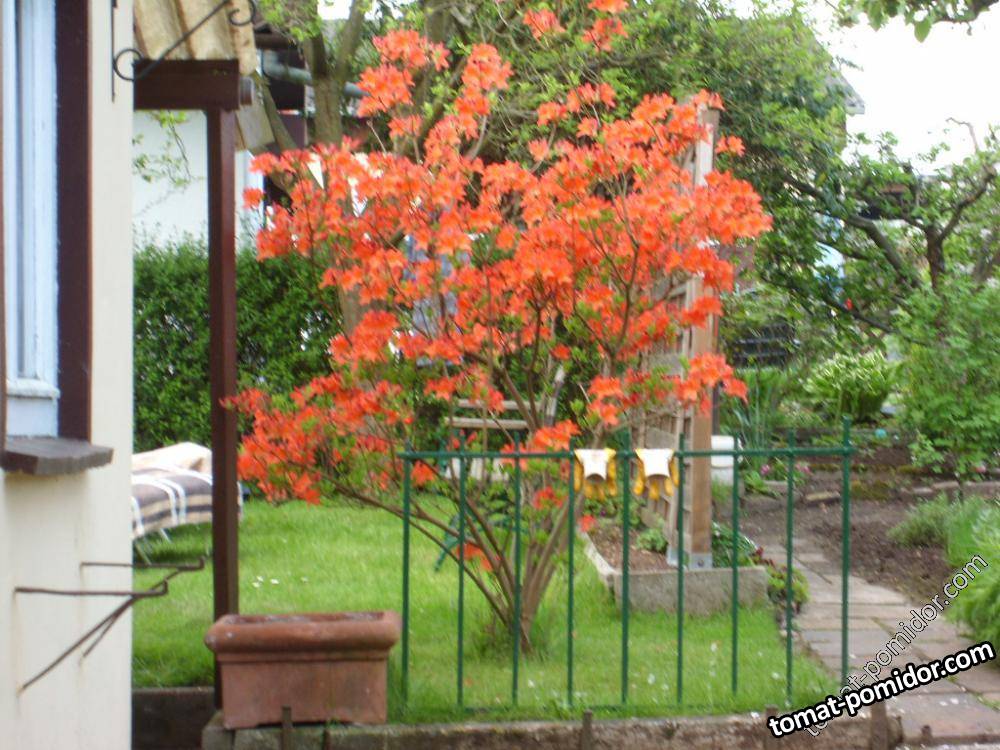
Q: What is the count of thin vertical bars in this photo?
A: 9